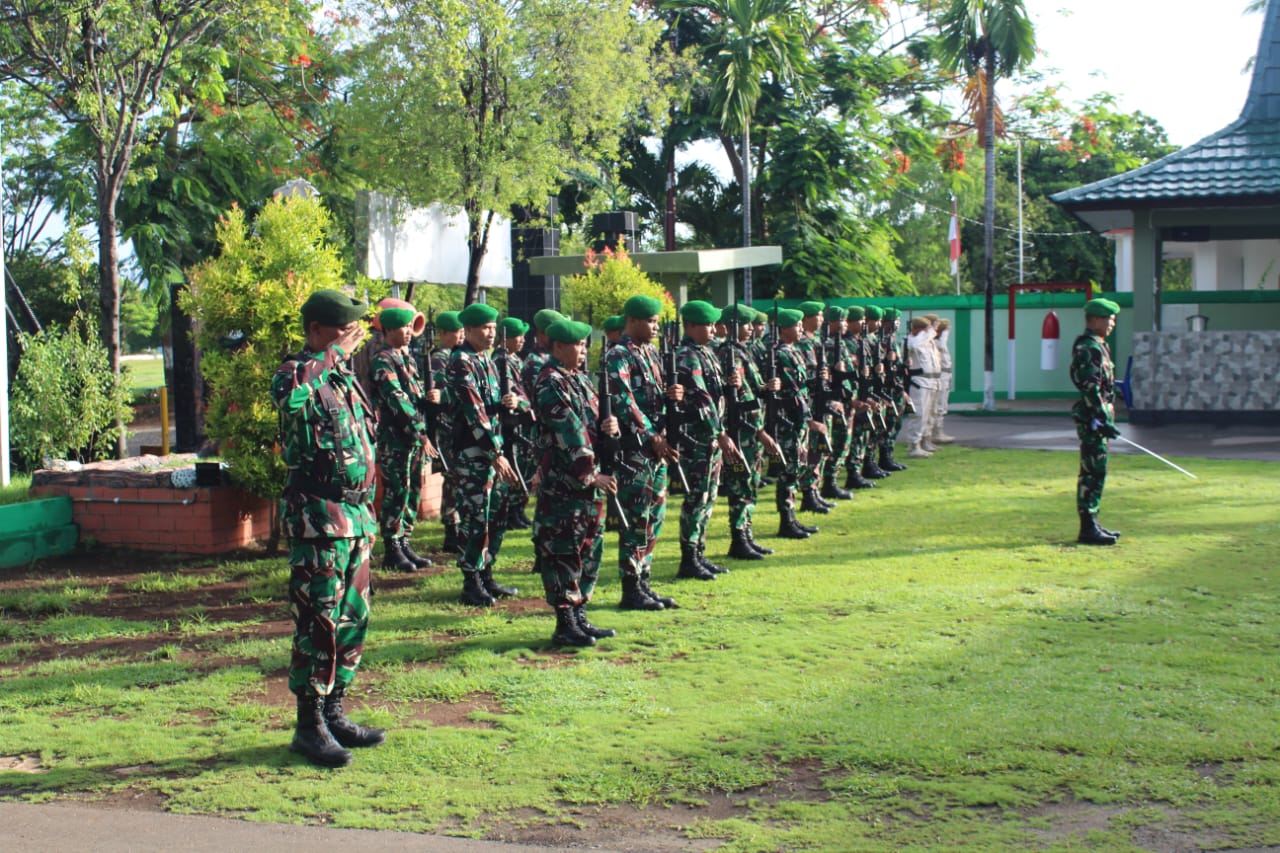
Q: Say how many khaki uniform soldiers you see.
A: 3